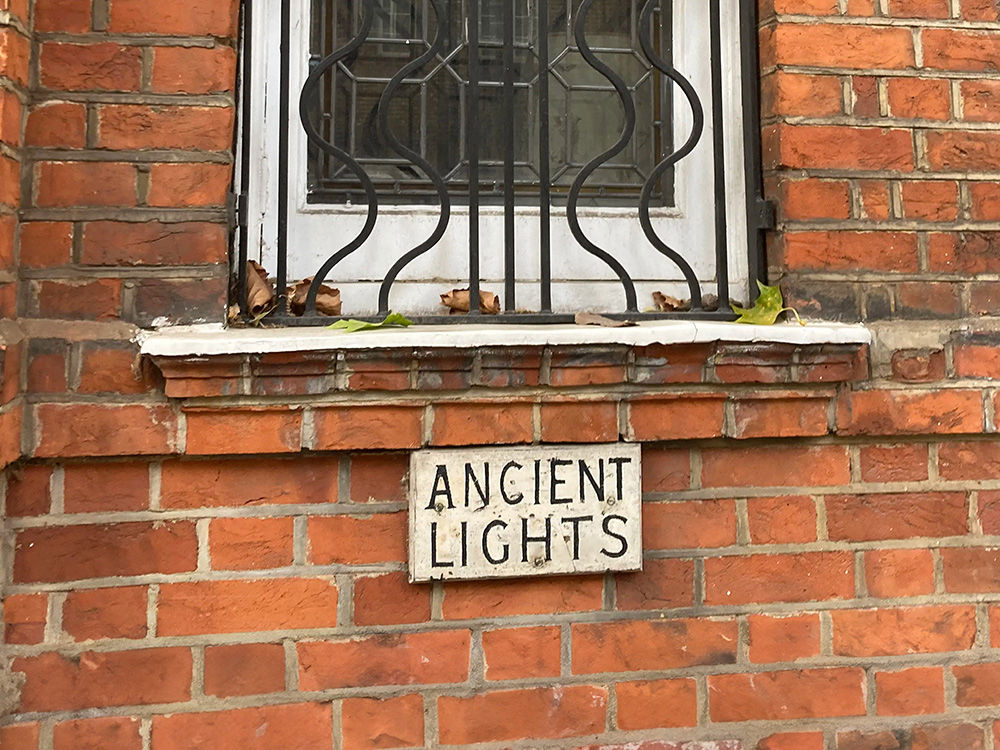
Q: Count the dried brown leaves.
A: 5